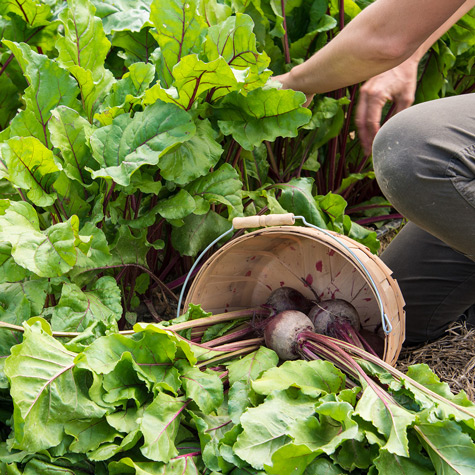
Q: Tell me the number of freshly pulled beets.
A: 3